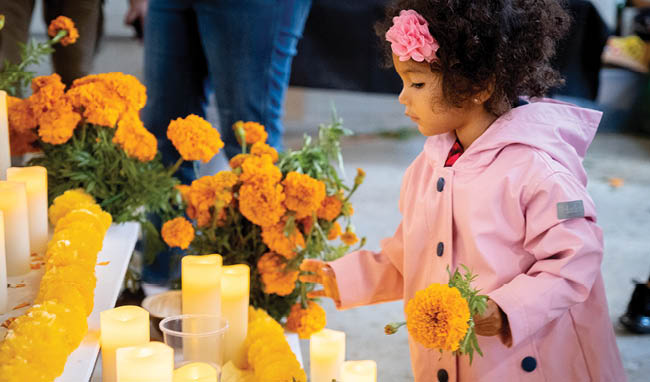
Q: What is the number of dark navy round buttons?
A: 4